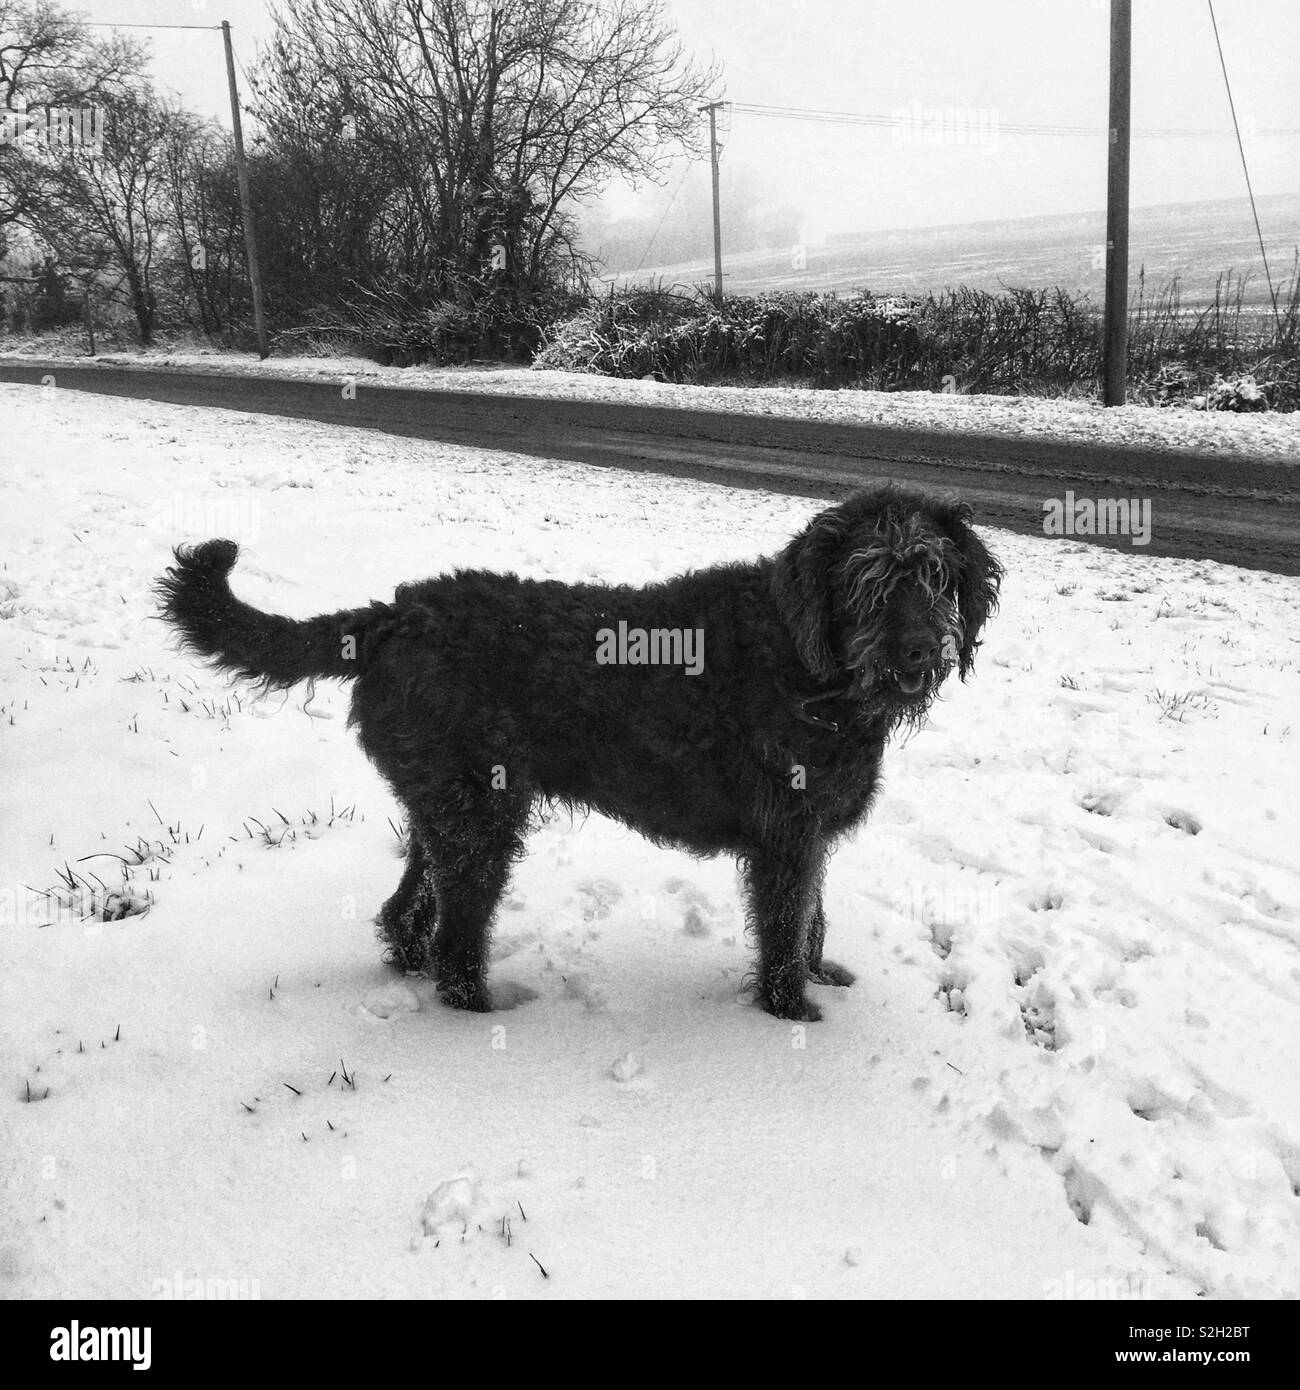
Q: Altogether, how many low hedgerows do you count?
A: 1